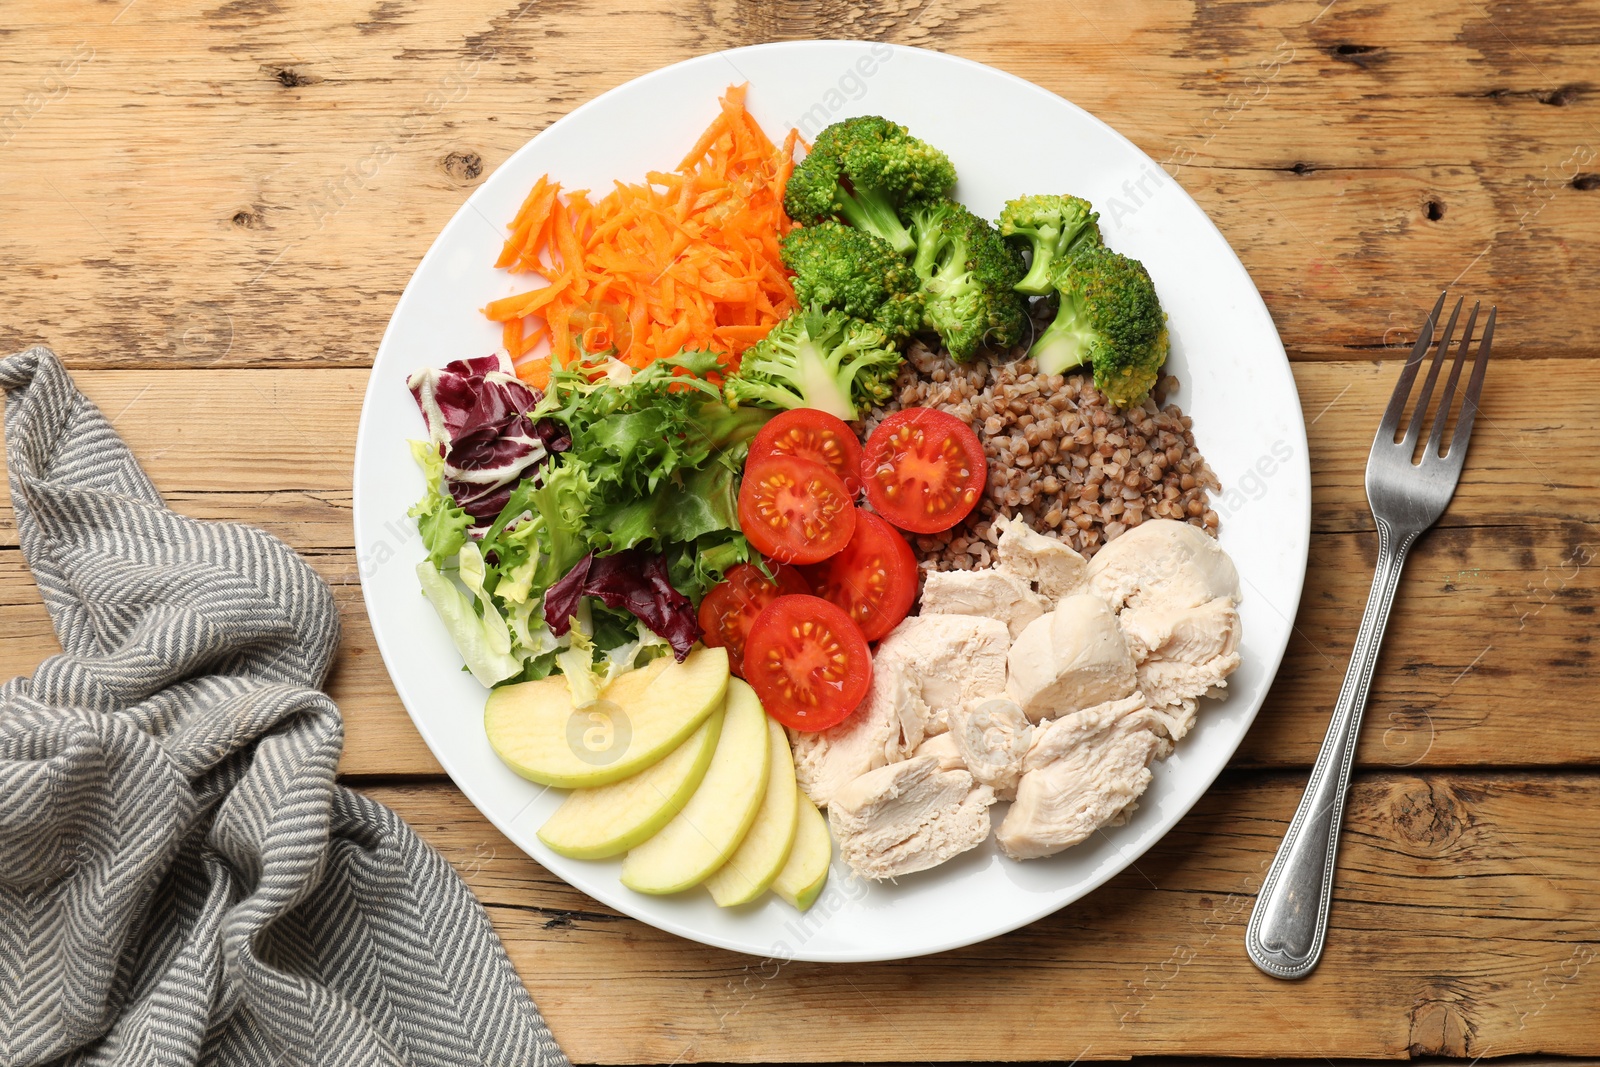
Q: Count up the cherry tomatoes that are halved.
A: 6